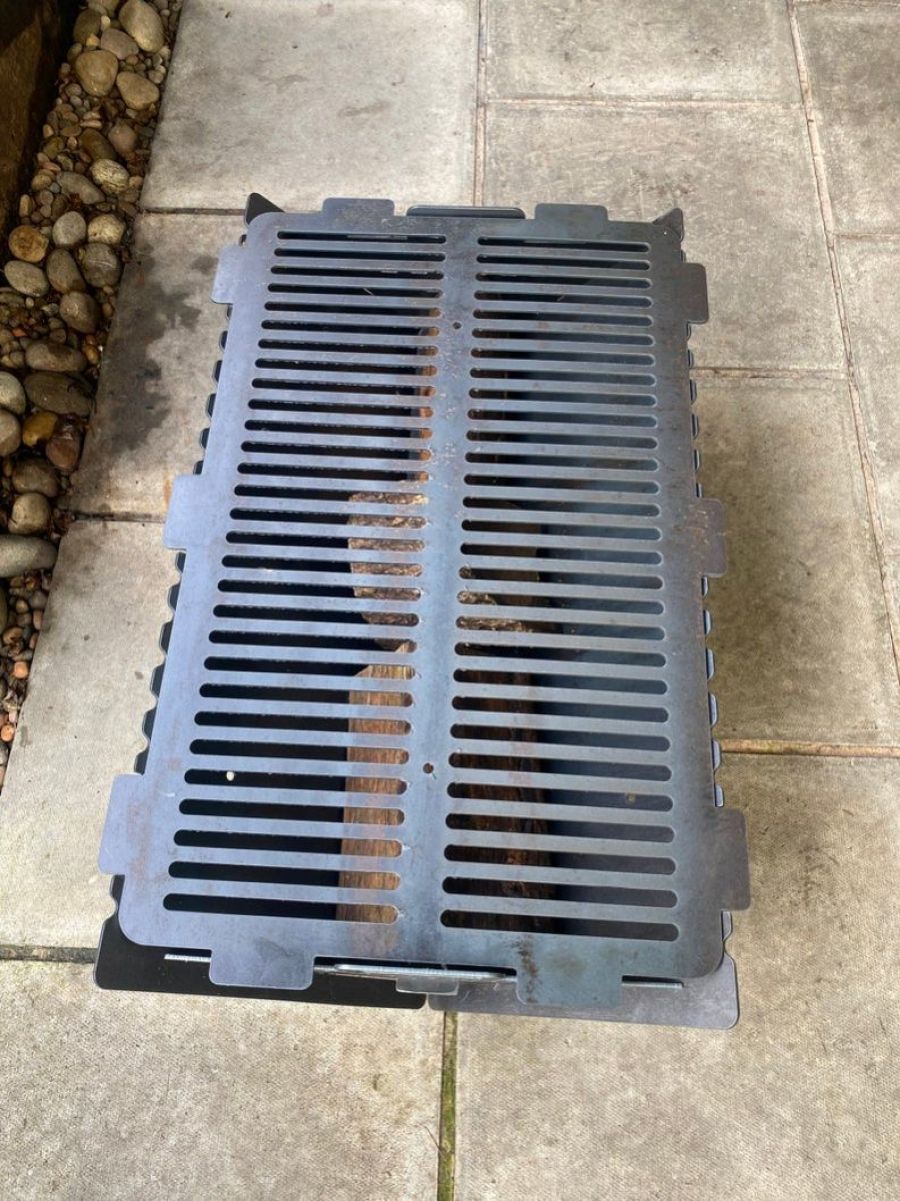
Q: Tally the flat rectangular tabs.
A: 10